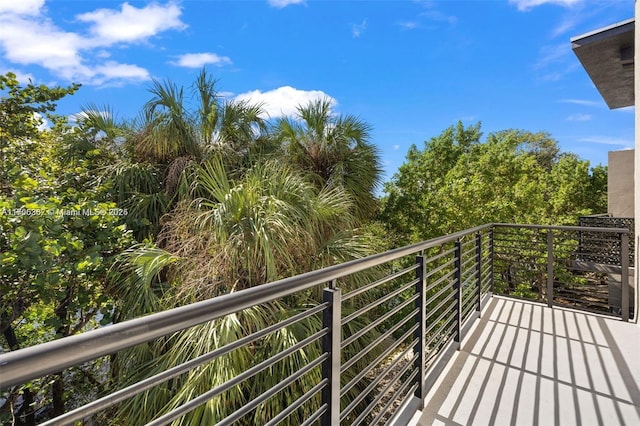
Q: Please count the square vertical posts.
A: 7